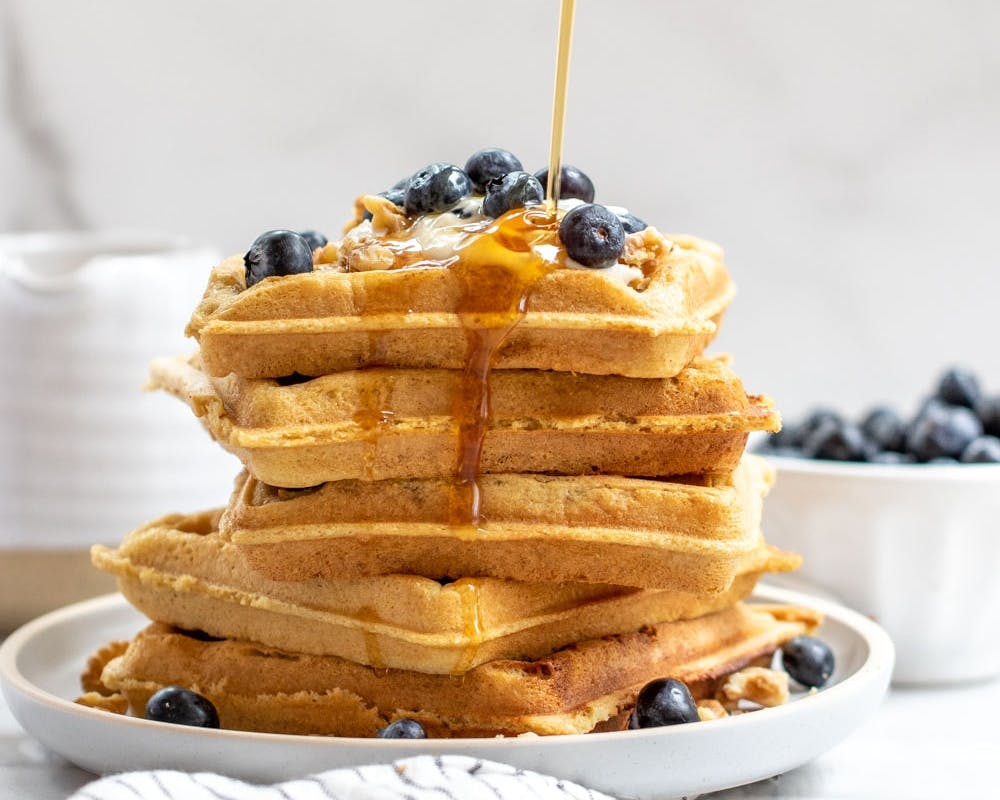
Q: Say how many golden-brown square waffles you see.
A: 5